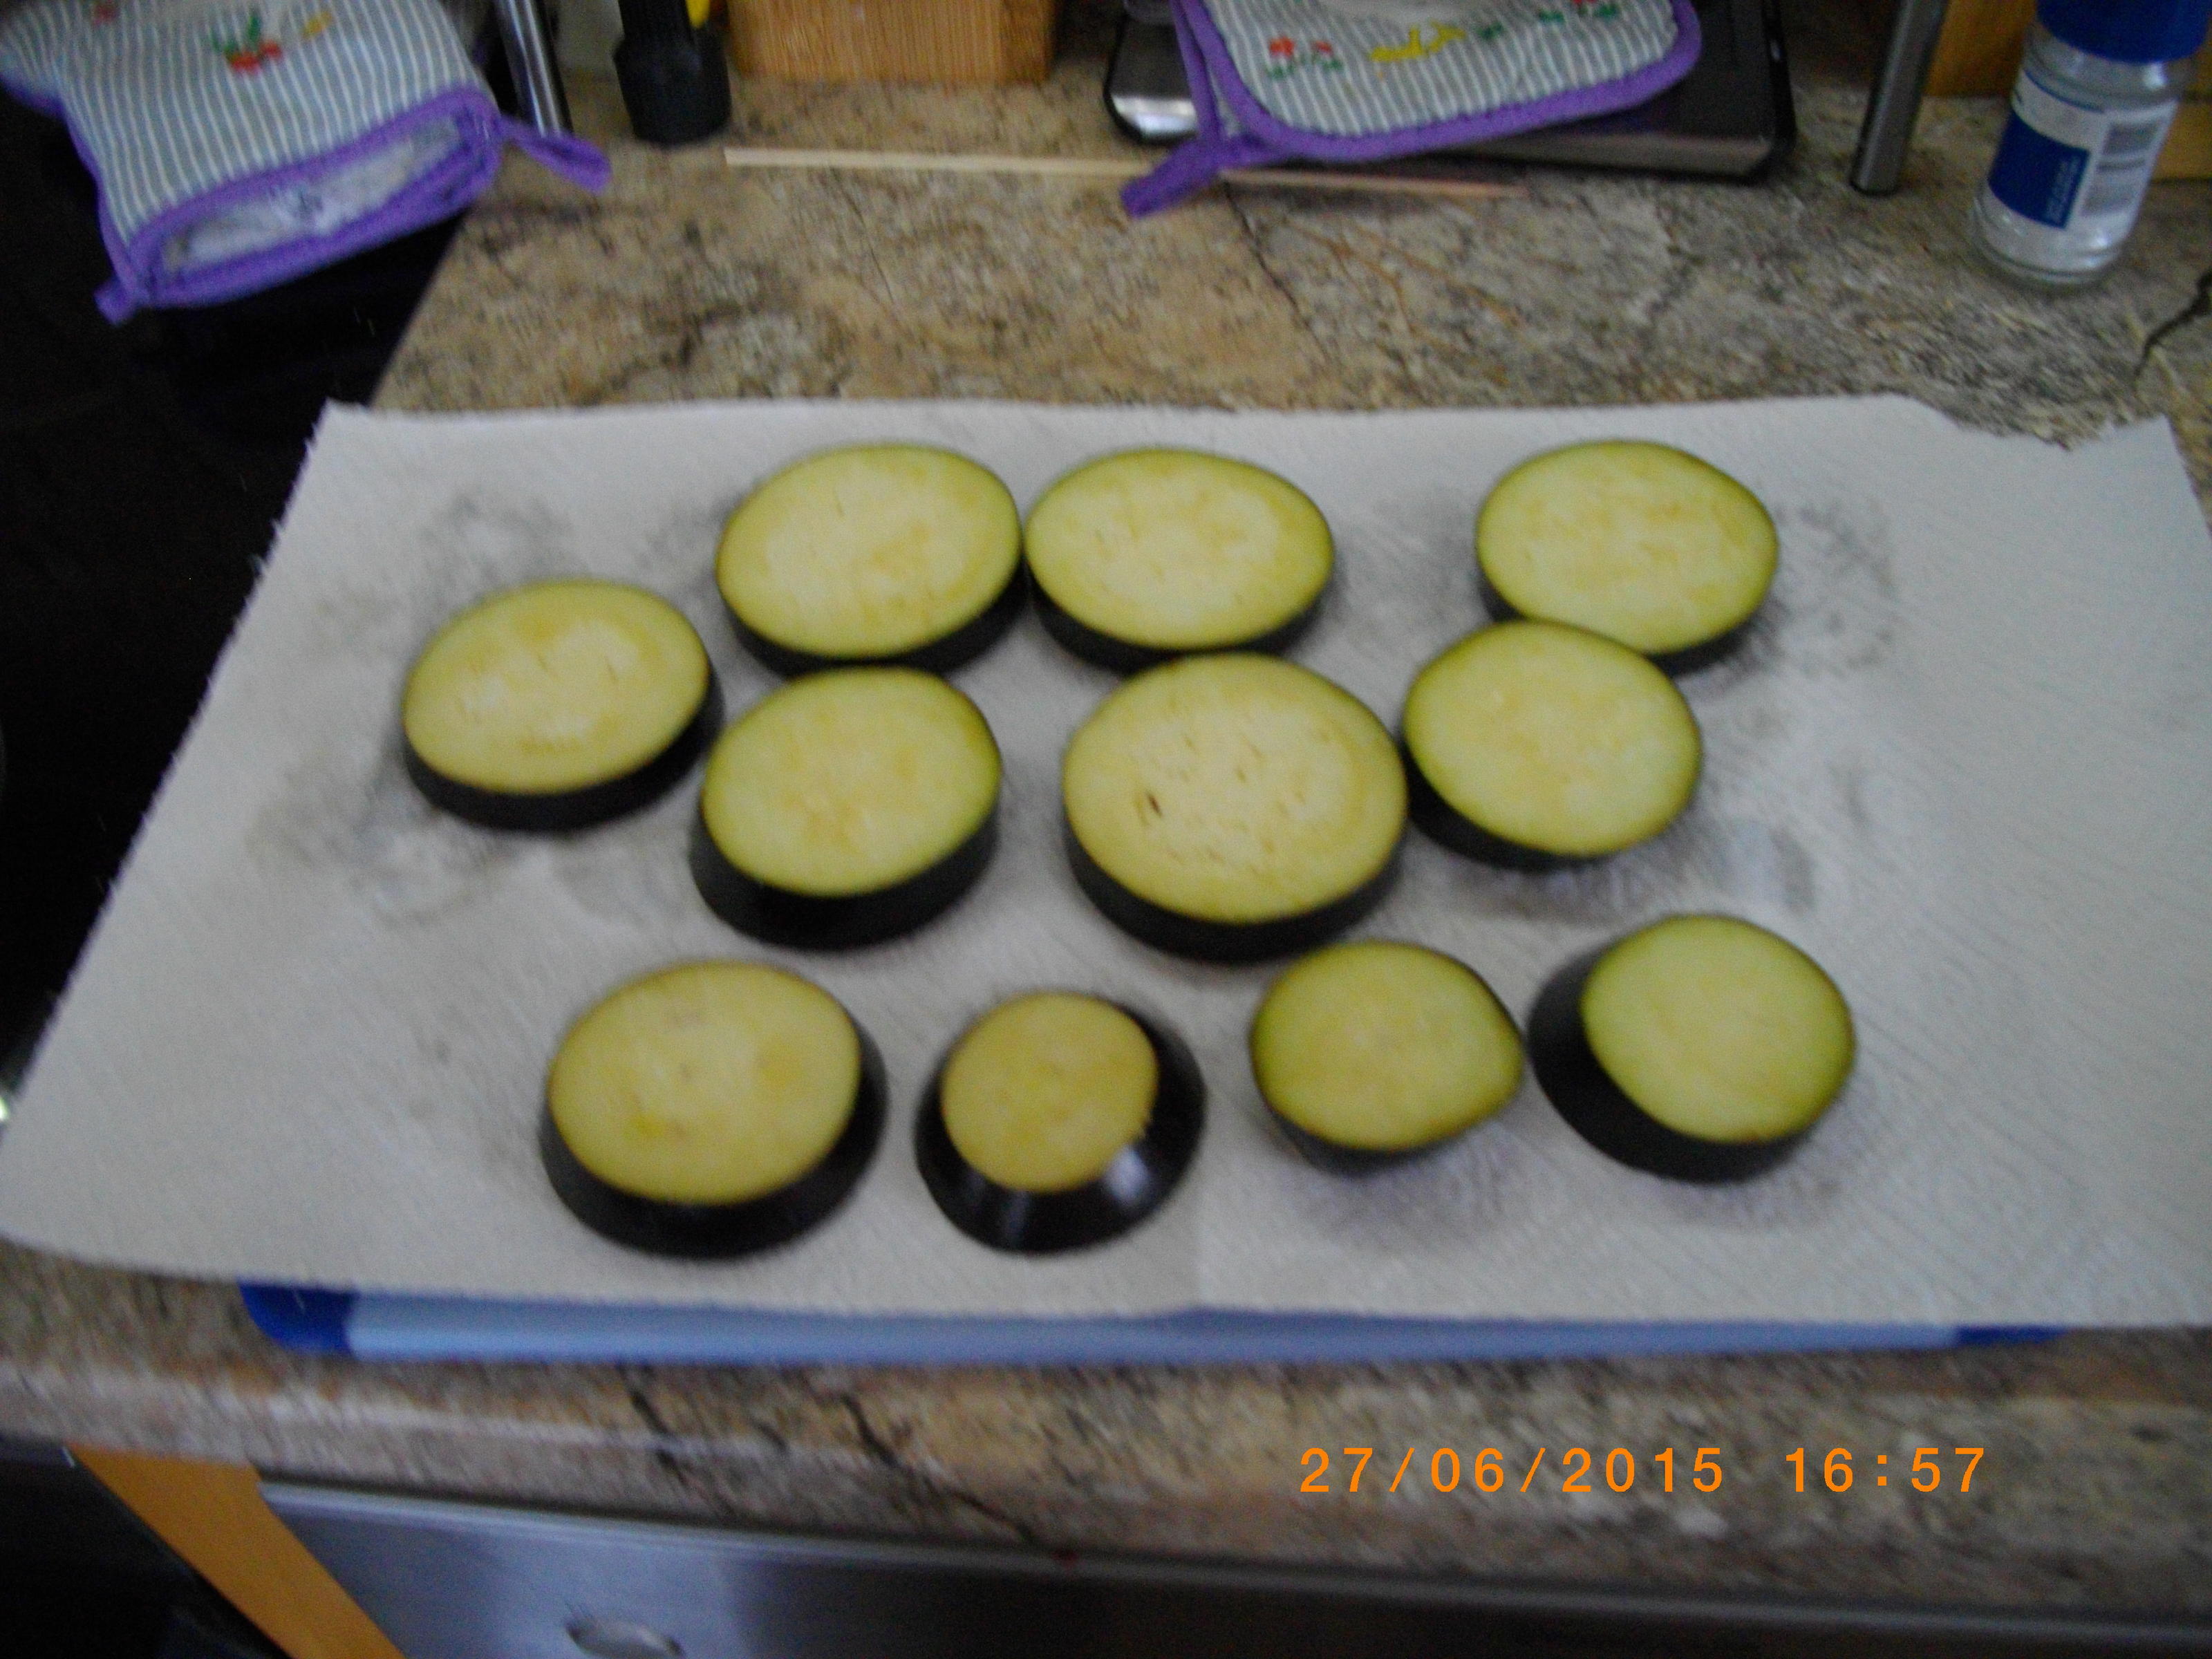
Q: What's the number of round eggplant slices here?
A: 11